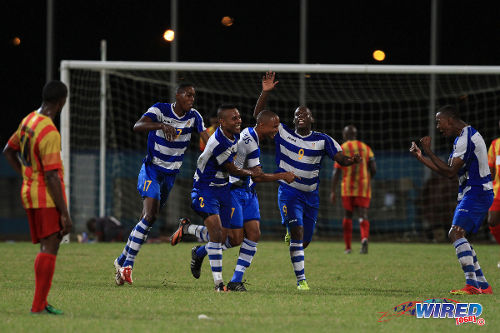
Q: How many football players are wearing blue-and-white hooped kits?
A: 5